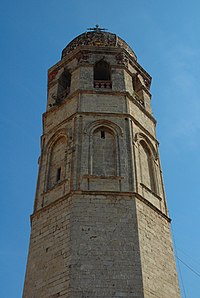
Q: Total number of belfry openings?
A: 3